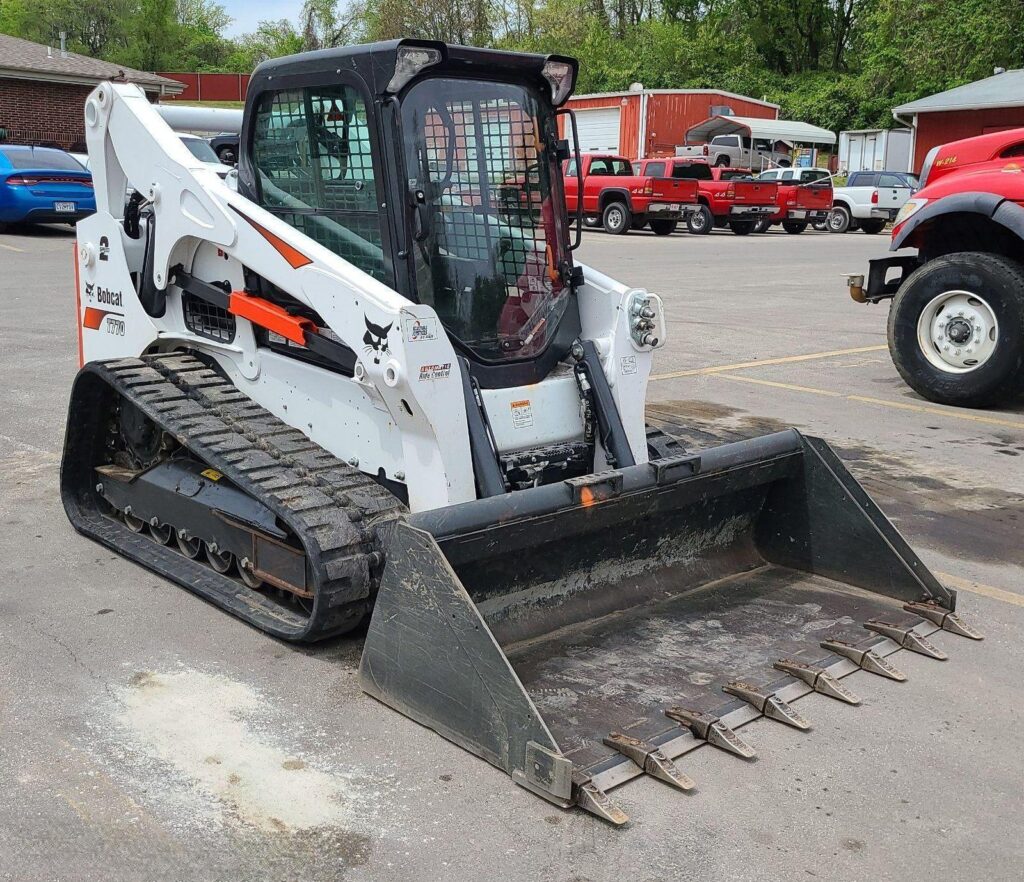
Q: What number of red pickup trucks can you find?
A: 3